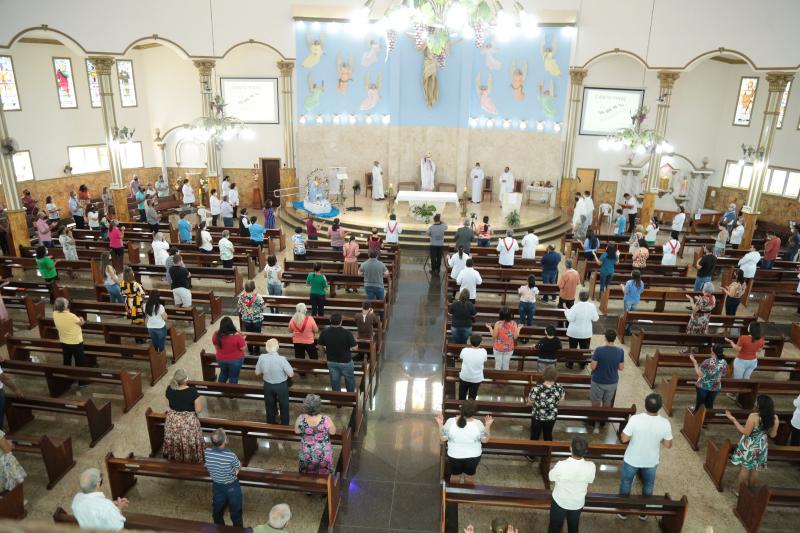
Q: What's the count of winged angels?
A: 10